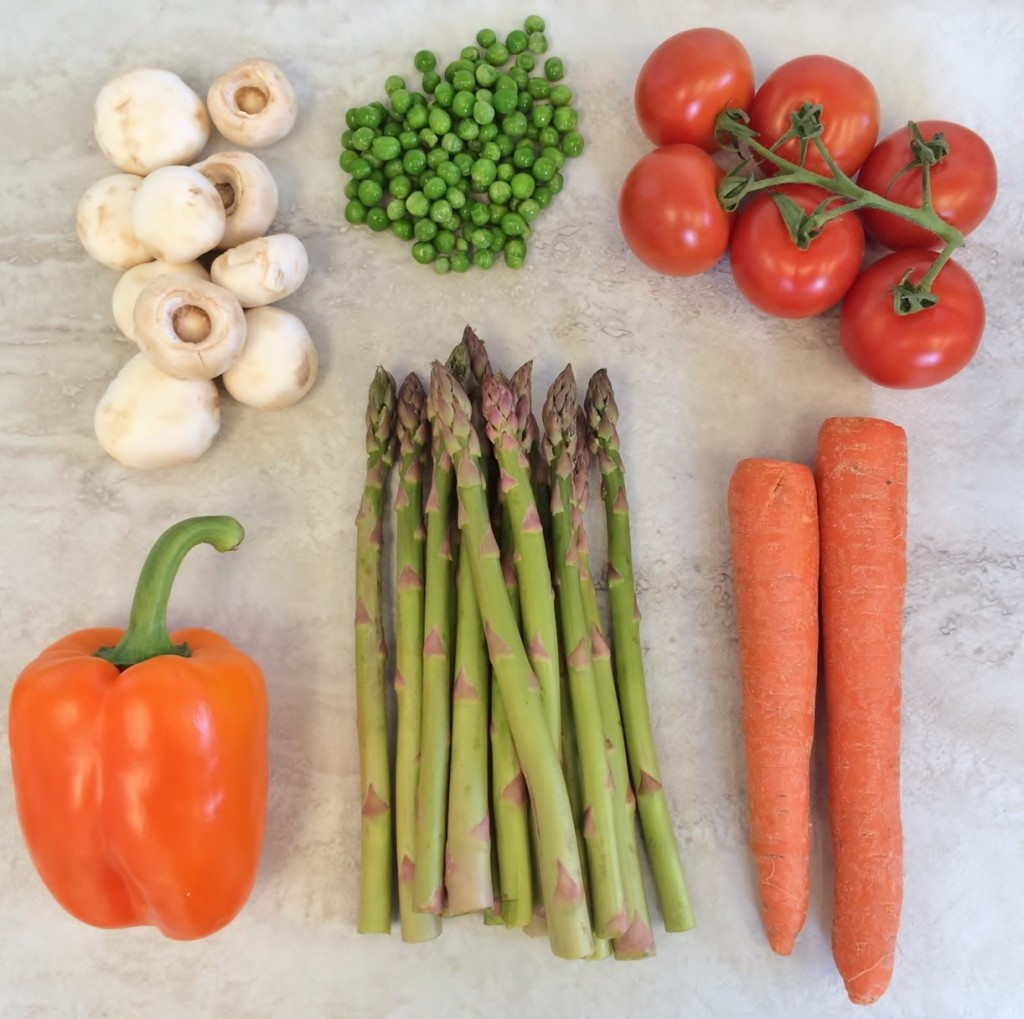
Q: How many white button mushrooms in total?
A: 10